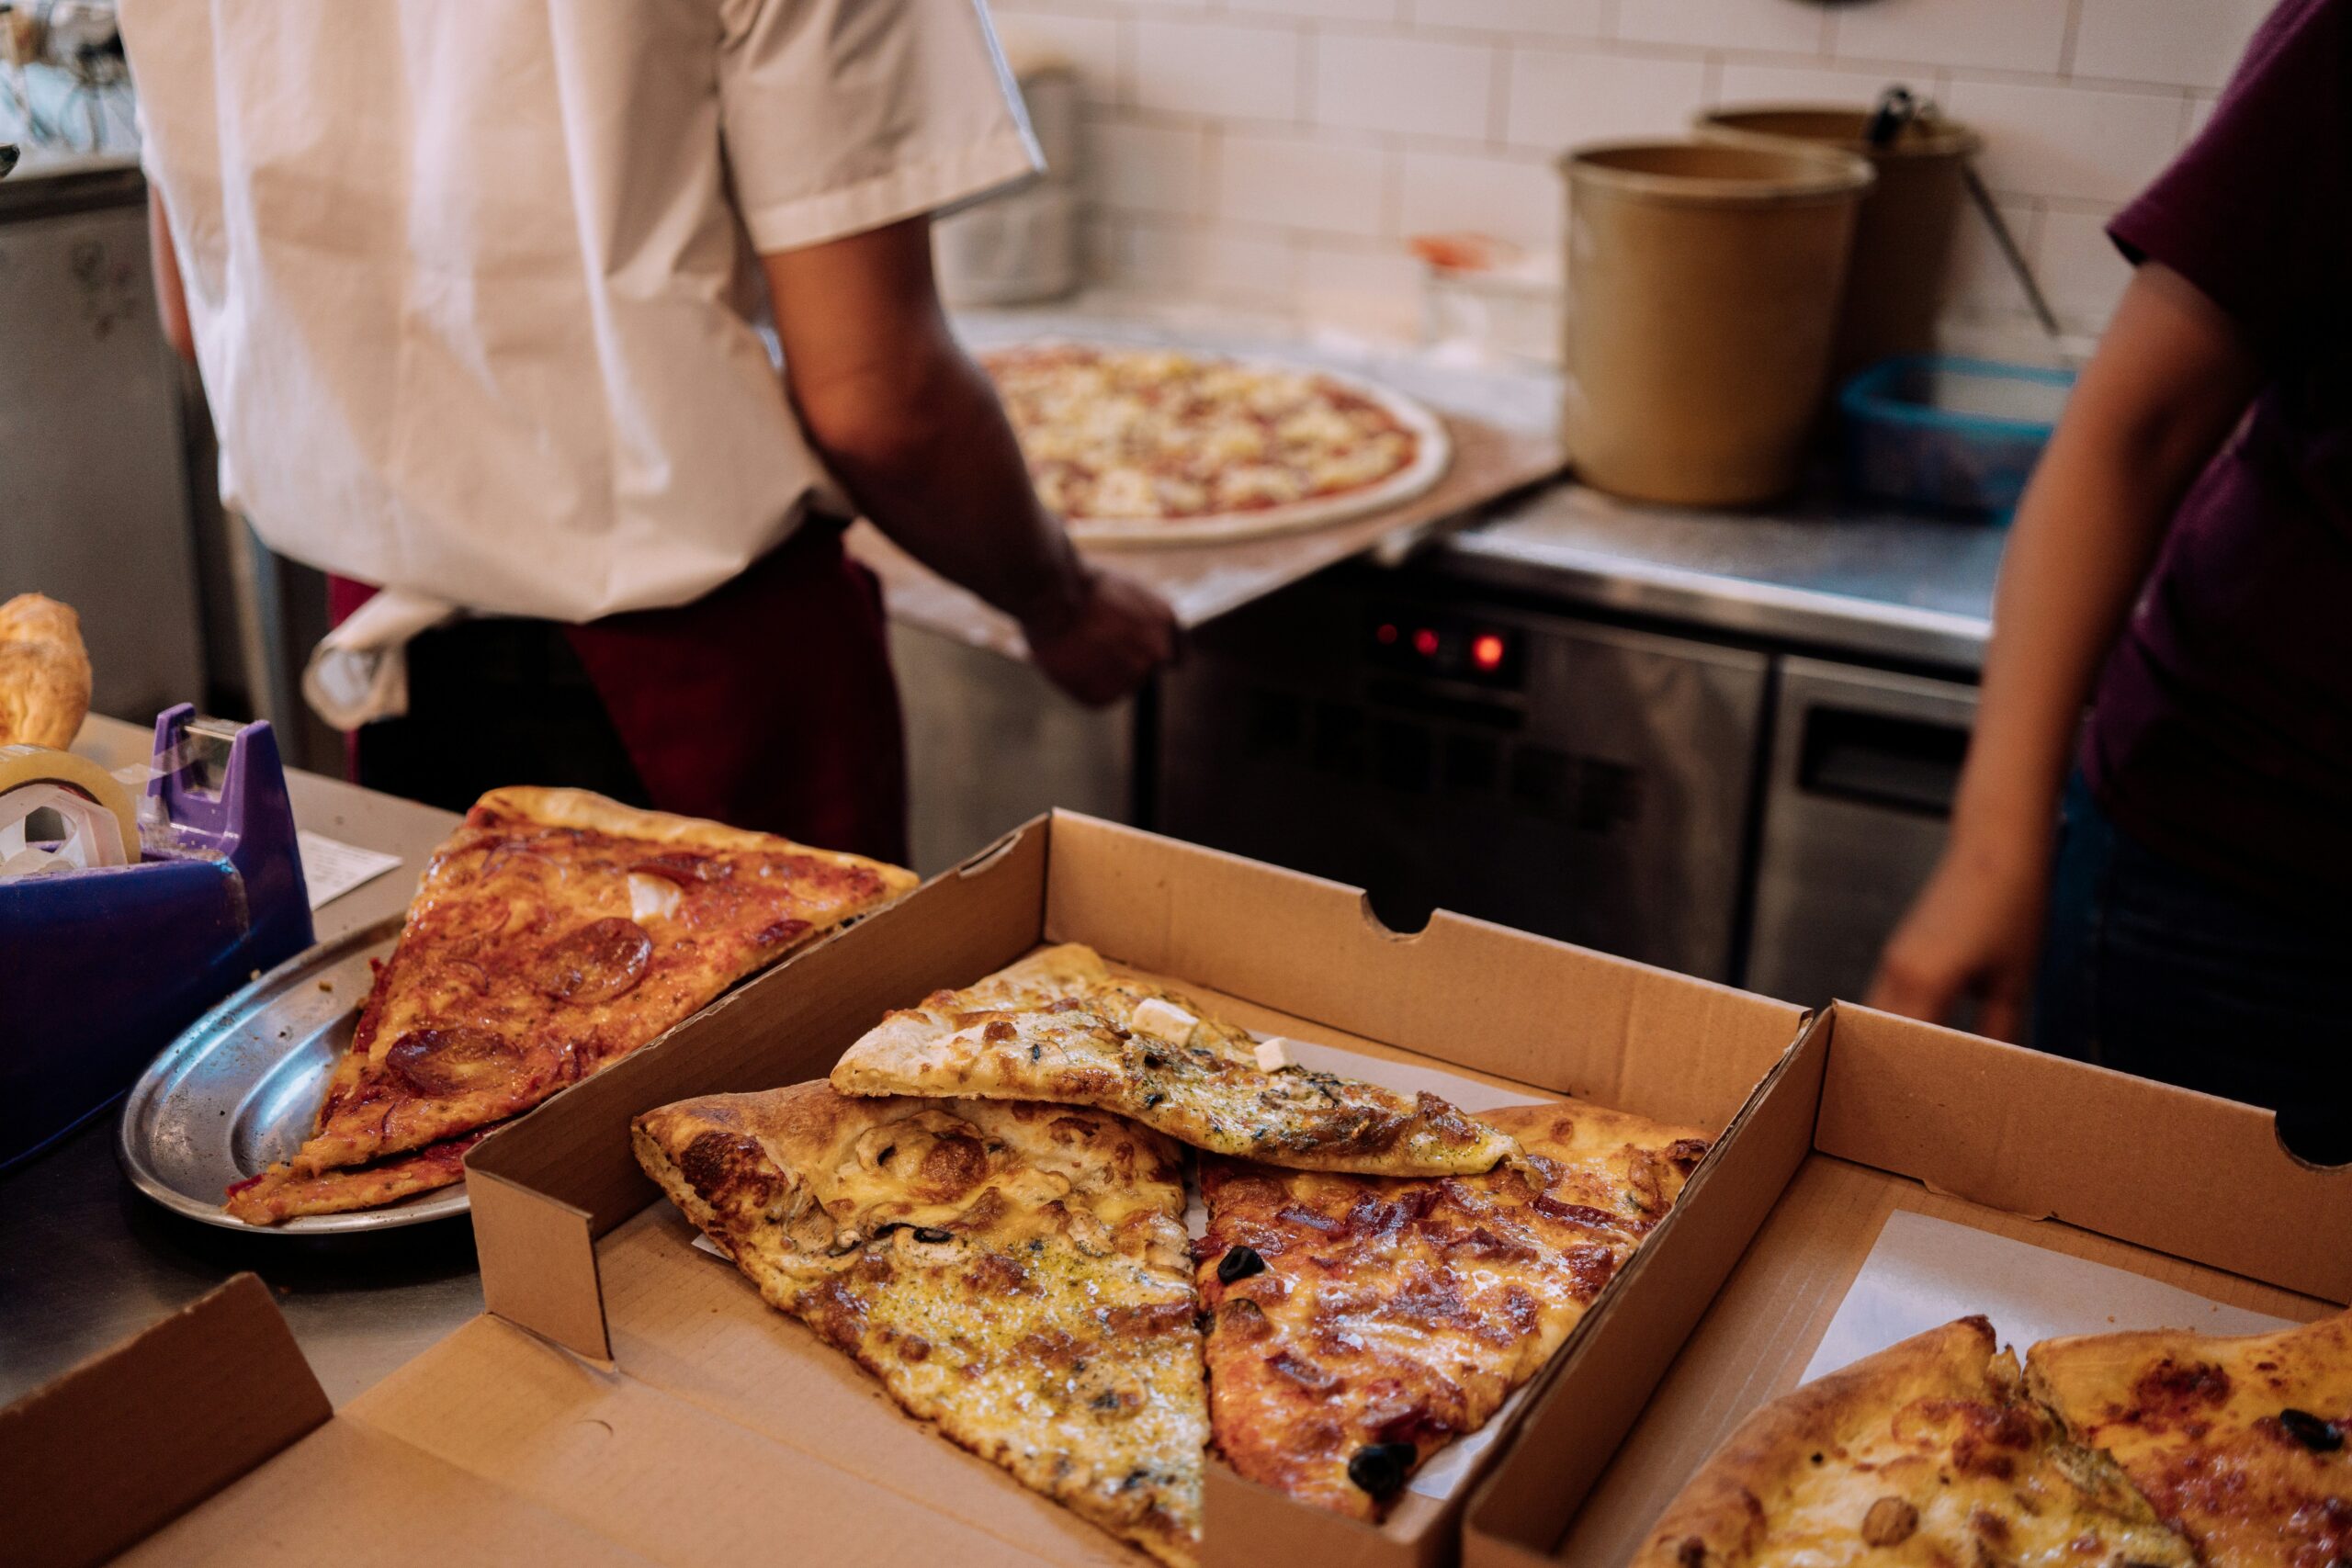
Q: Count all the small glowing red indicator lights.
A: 3